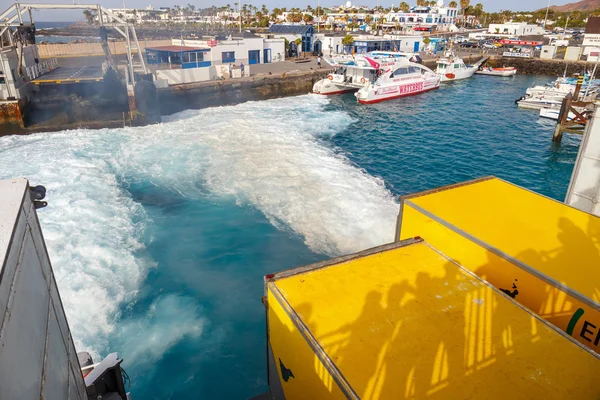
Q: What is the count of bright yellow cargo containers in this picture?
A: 2